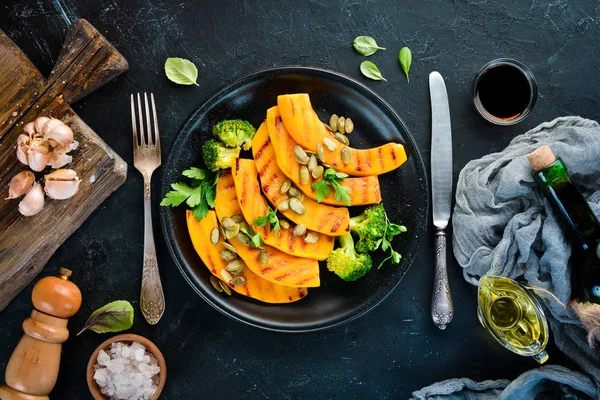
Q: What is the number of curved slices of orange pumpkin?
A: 6